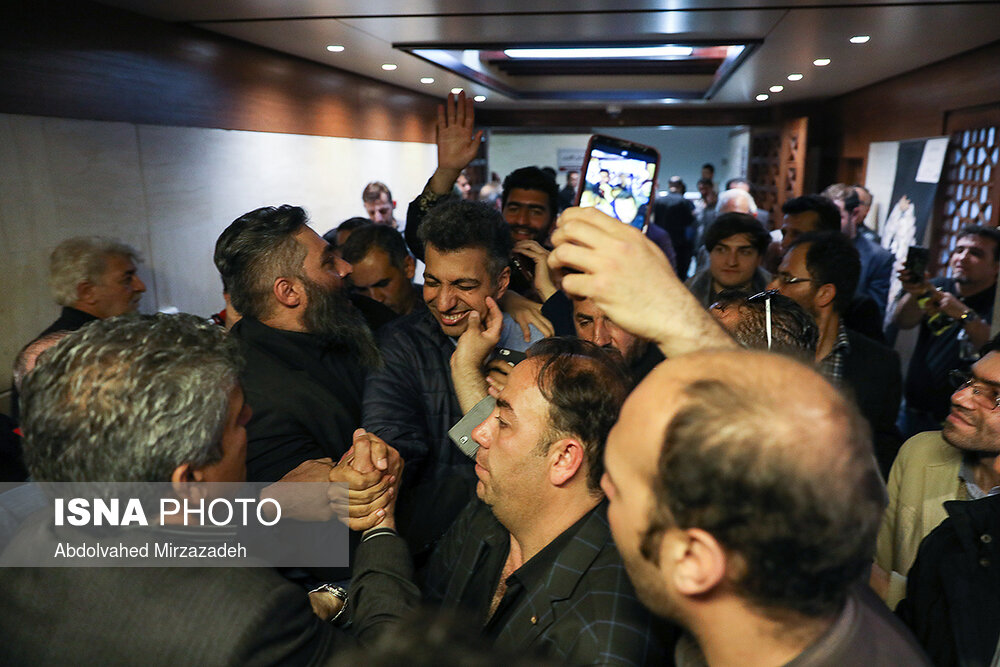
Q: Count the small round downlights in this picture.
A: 10